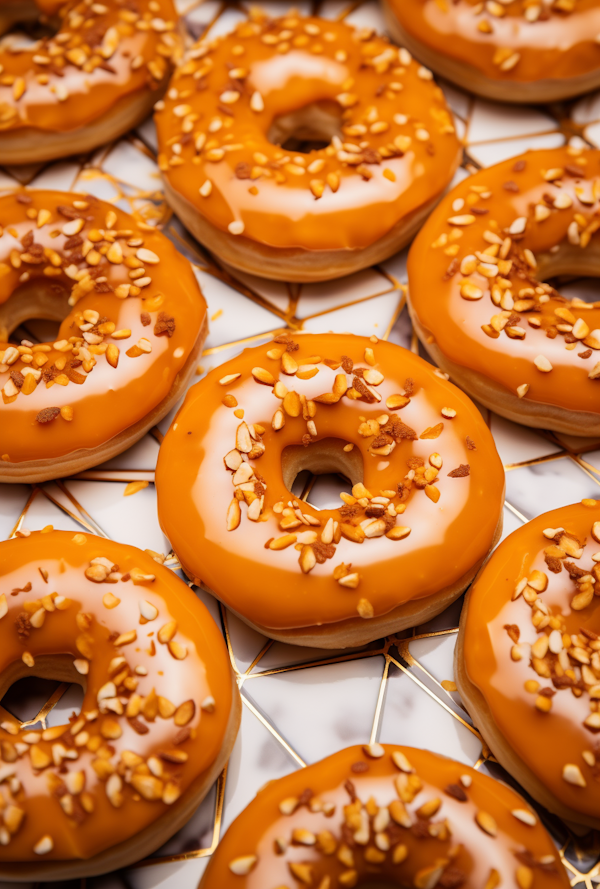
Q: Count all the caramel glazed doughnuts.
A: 9